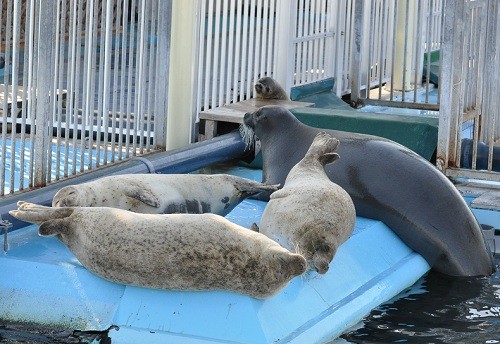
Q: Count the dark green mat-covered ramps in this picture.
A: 1